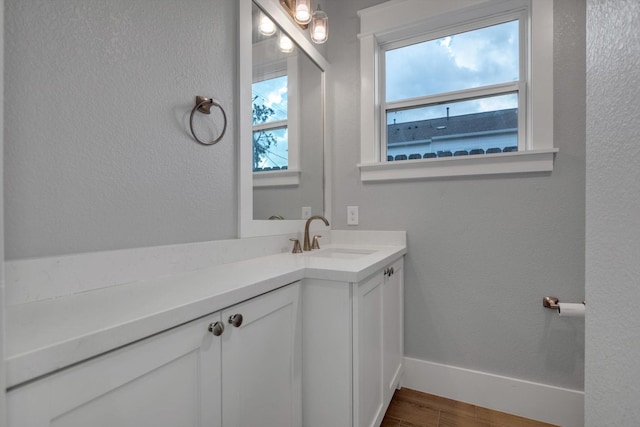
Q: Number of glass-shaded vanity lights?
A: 2